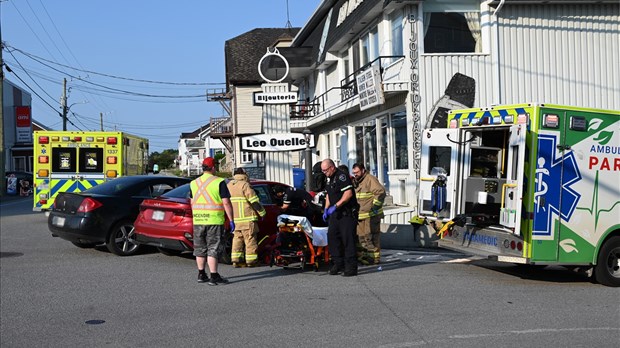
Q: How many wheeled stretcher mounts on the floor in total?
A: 1